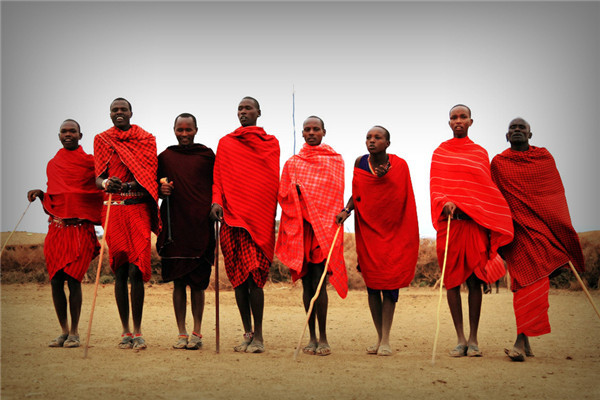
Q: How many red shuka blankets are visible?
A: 7